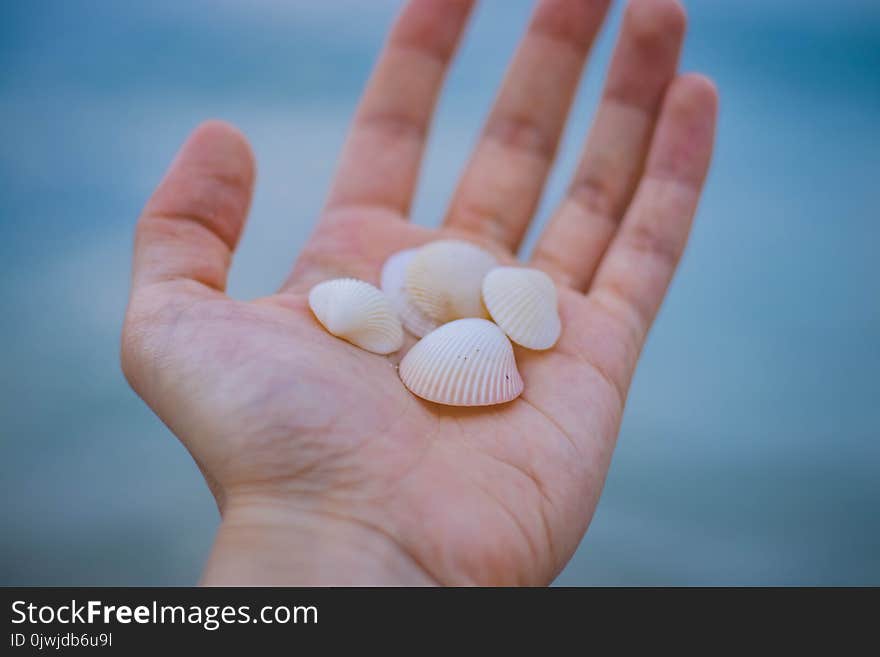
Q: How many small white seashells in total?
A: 5